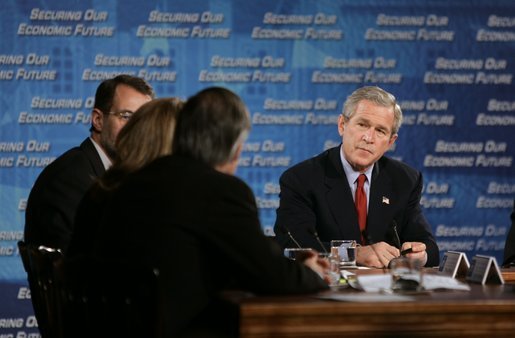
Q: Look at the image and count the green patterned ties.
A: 0